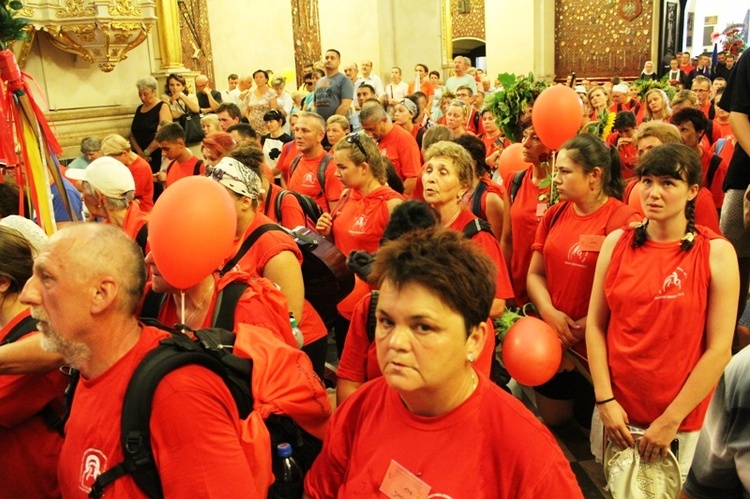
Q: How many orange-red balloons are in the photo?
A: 4